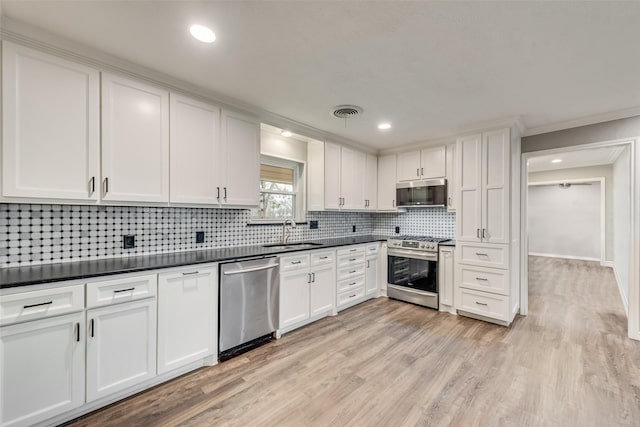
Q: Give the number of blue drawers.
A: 0